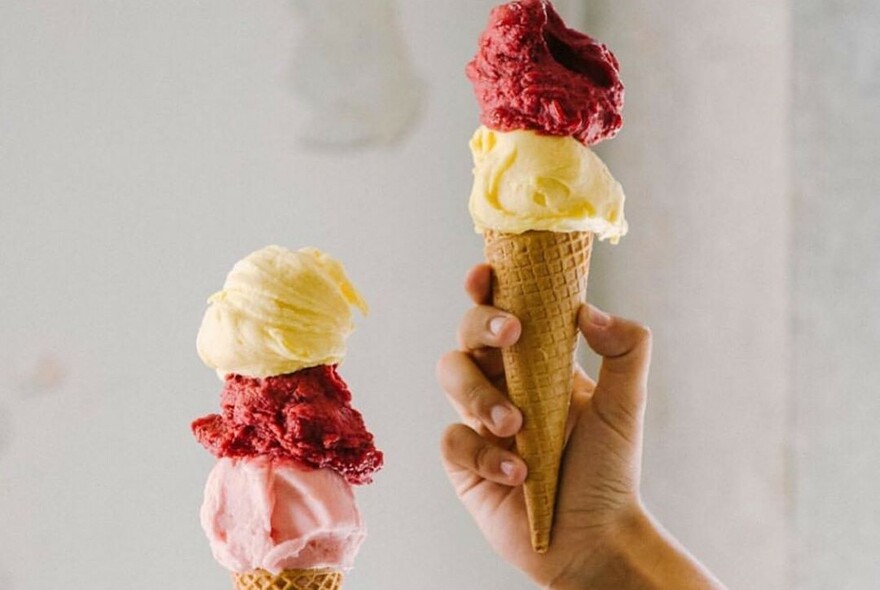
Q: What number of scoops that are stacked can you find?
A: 5